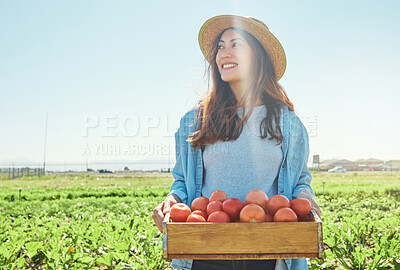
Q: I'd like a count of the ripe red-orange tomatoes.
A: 13